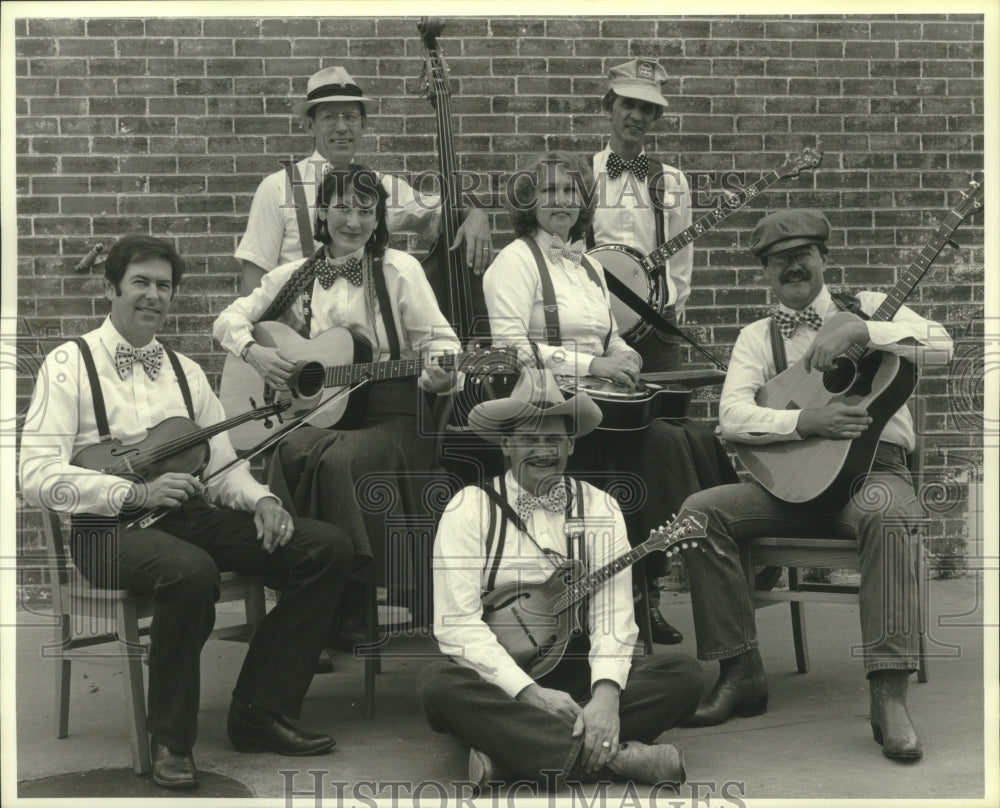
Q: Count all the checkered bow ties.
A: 1